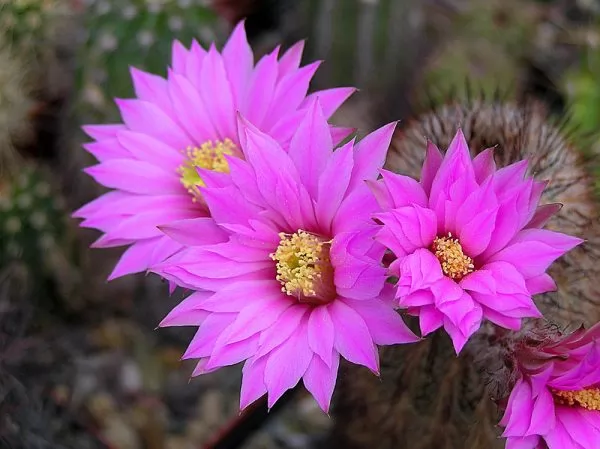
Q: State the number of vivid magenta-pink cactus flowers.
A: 4